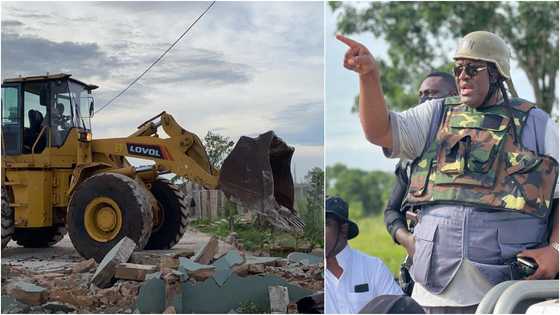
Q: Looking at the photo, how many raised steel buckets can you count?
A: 1